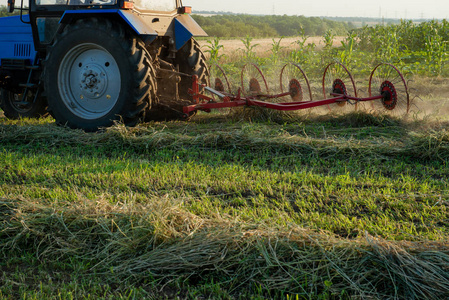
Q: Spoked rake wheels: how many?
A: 5